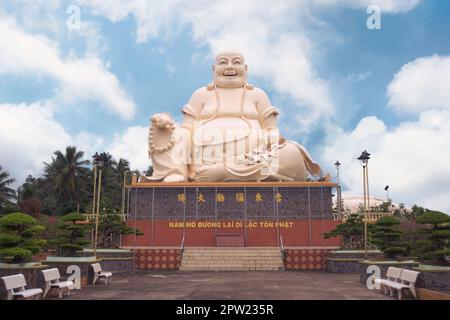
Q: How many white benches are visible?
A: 5